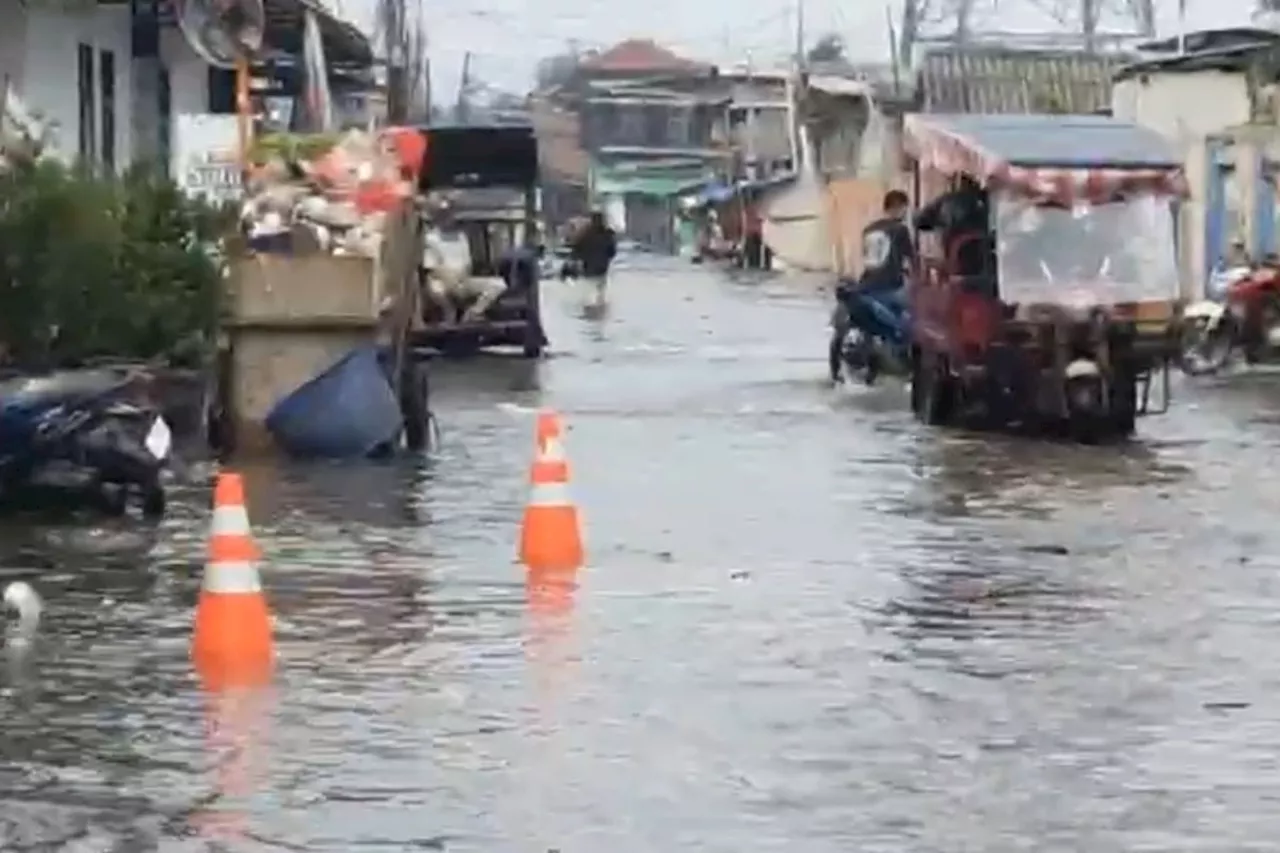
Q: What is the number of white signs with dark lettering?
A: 1